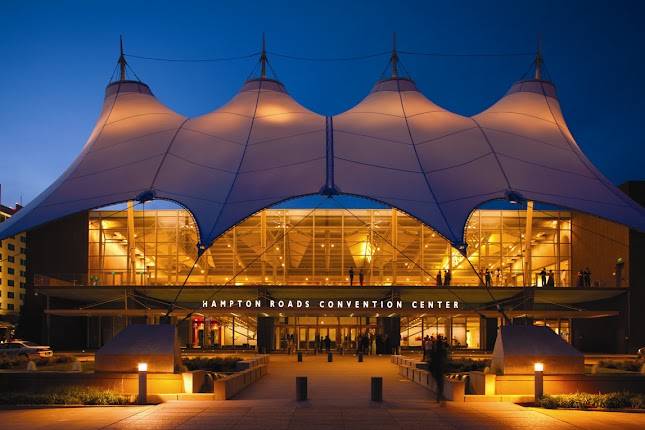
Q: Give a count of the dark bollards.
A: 5